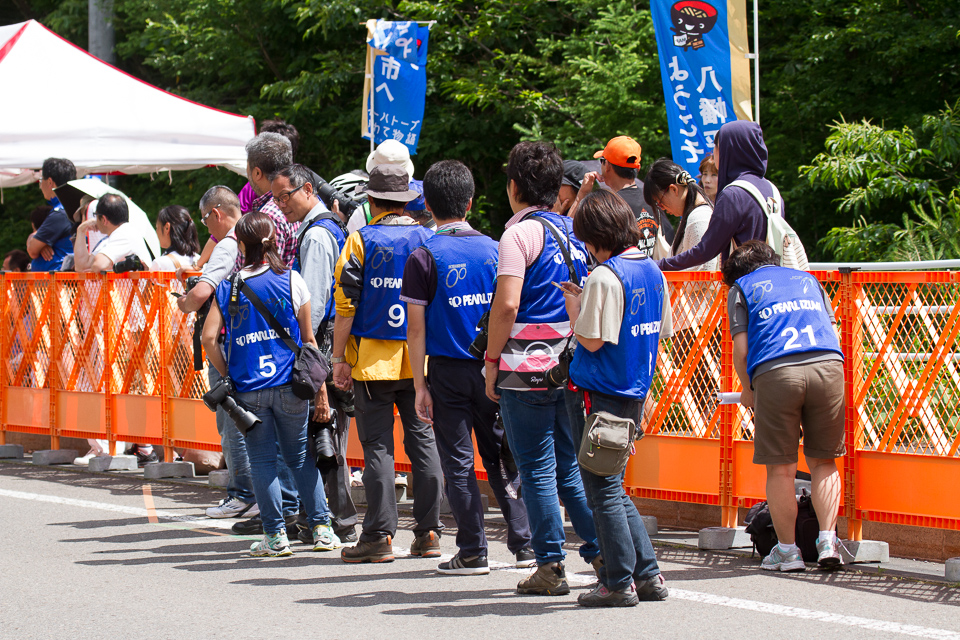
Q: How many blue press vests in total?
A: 7